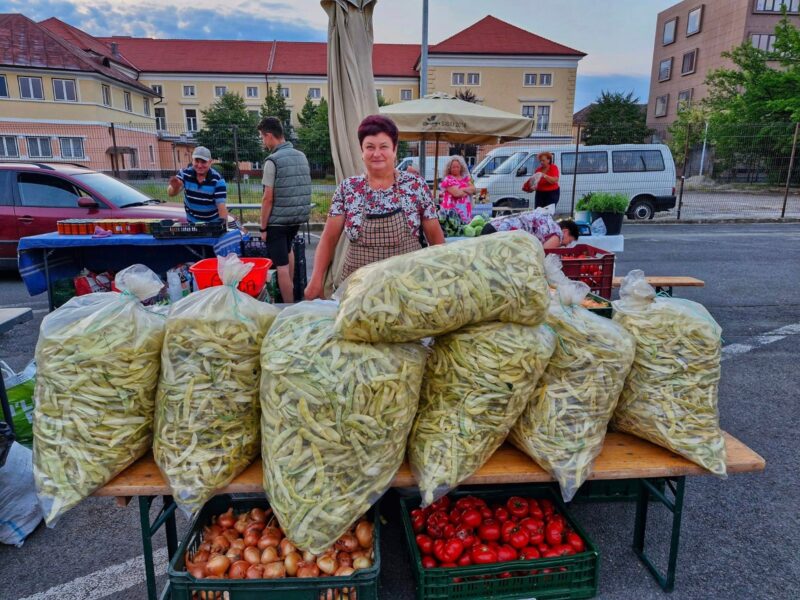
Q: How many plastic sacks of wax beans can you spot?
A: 7